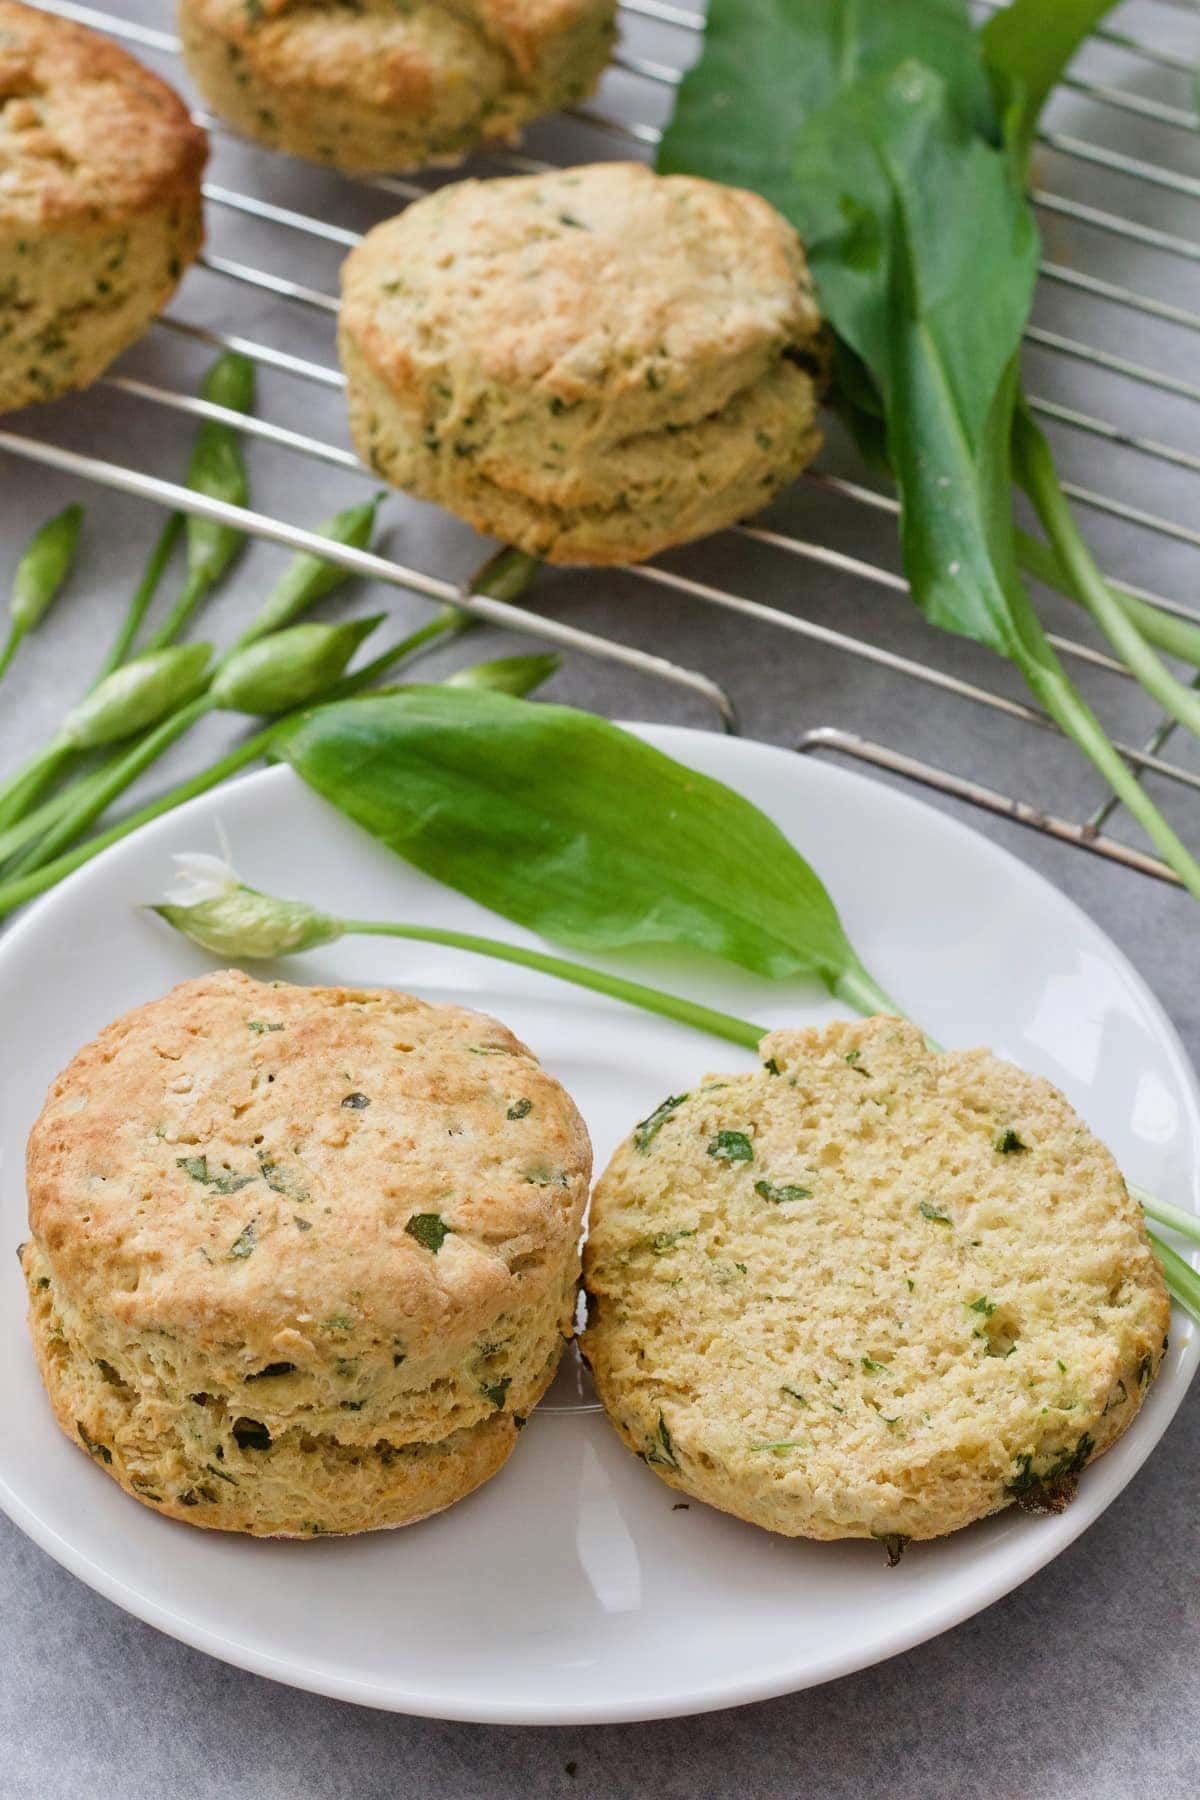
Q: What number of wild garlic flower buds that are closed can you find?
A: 8